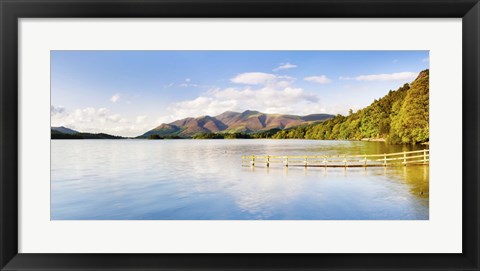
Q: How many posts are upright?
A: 10